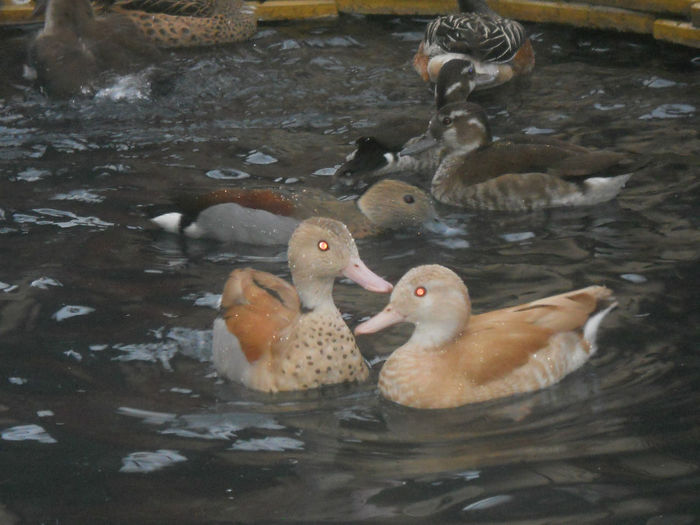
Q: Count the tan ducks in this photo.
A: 2